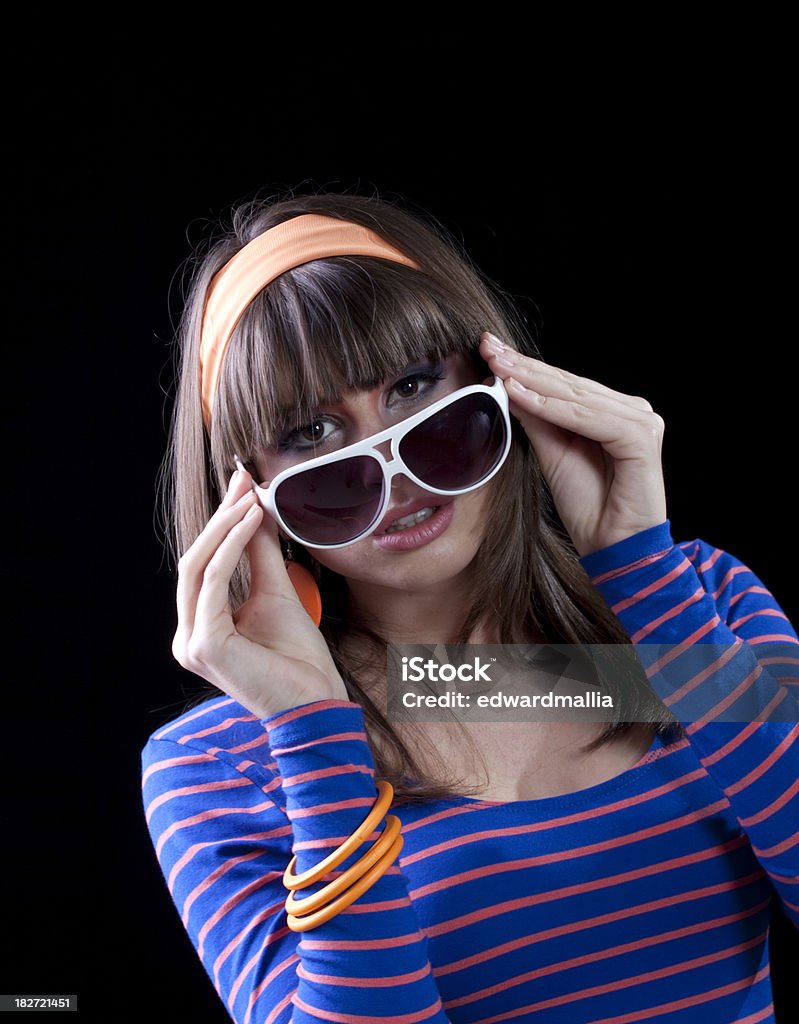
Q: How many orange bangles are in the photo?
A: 3